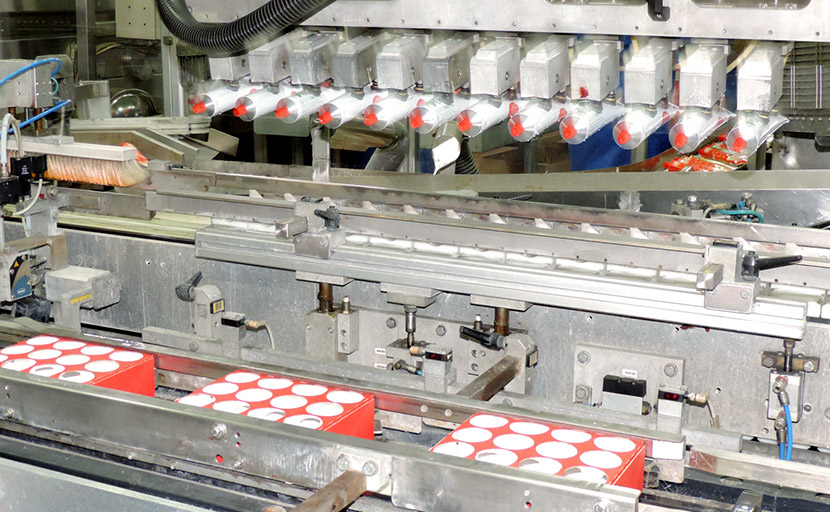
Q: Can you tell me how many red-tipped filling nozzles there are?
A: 12